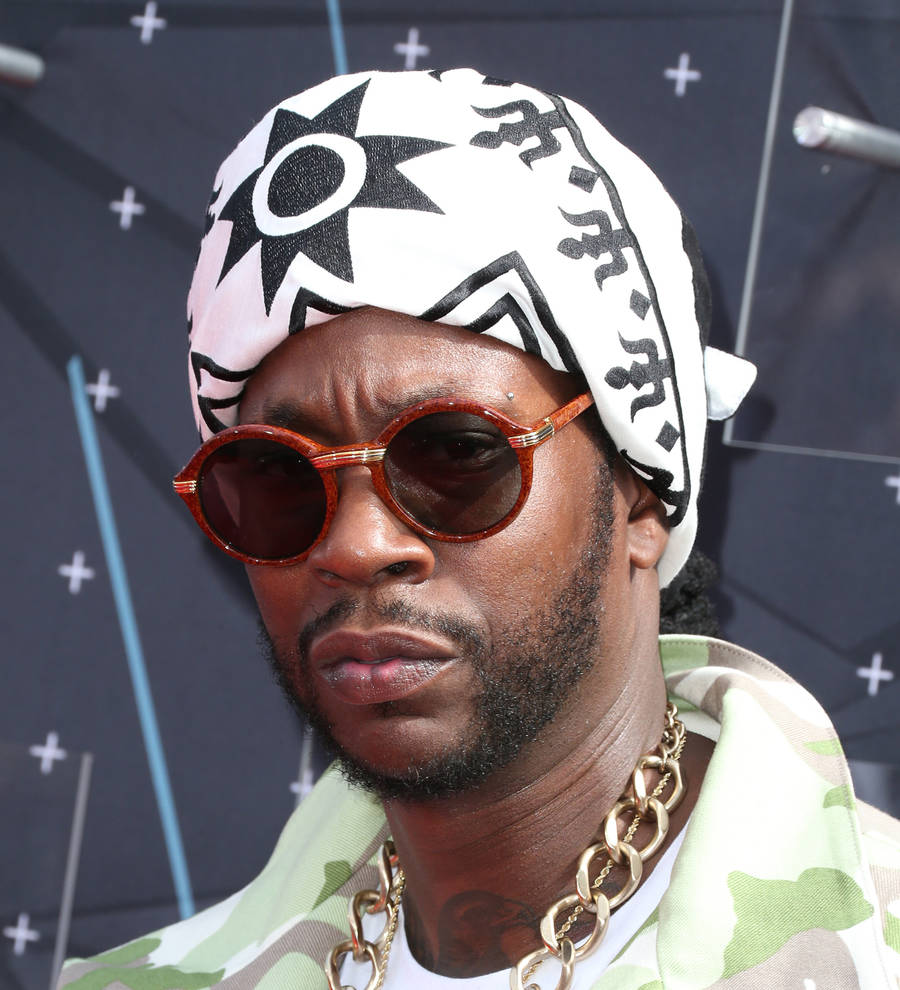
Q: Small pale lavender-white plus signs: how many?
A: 11